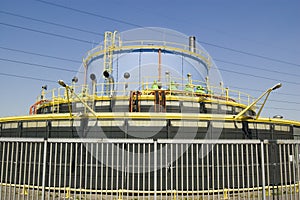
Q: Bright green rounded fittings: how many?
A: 4